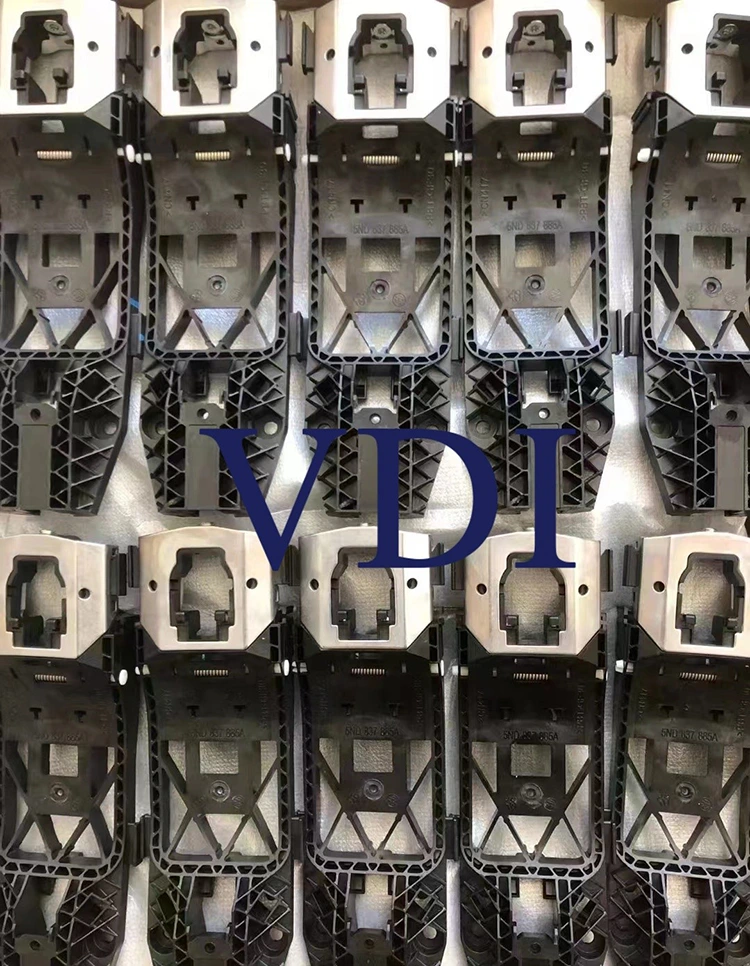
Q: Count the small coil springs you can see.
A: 10